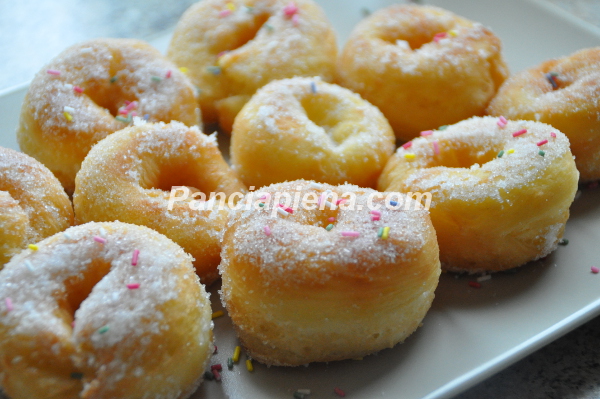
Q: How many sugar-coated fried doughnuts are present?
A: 10